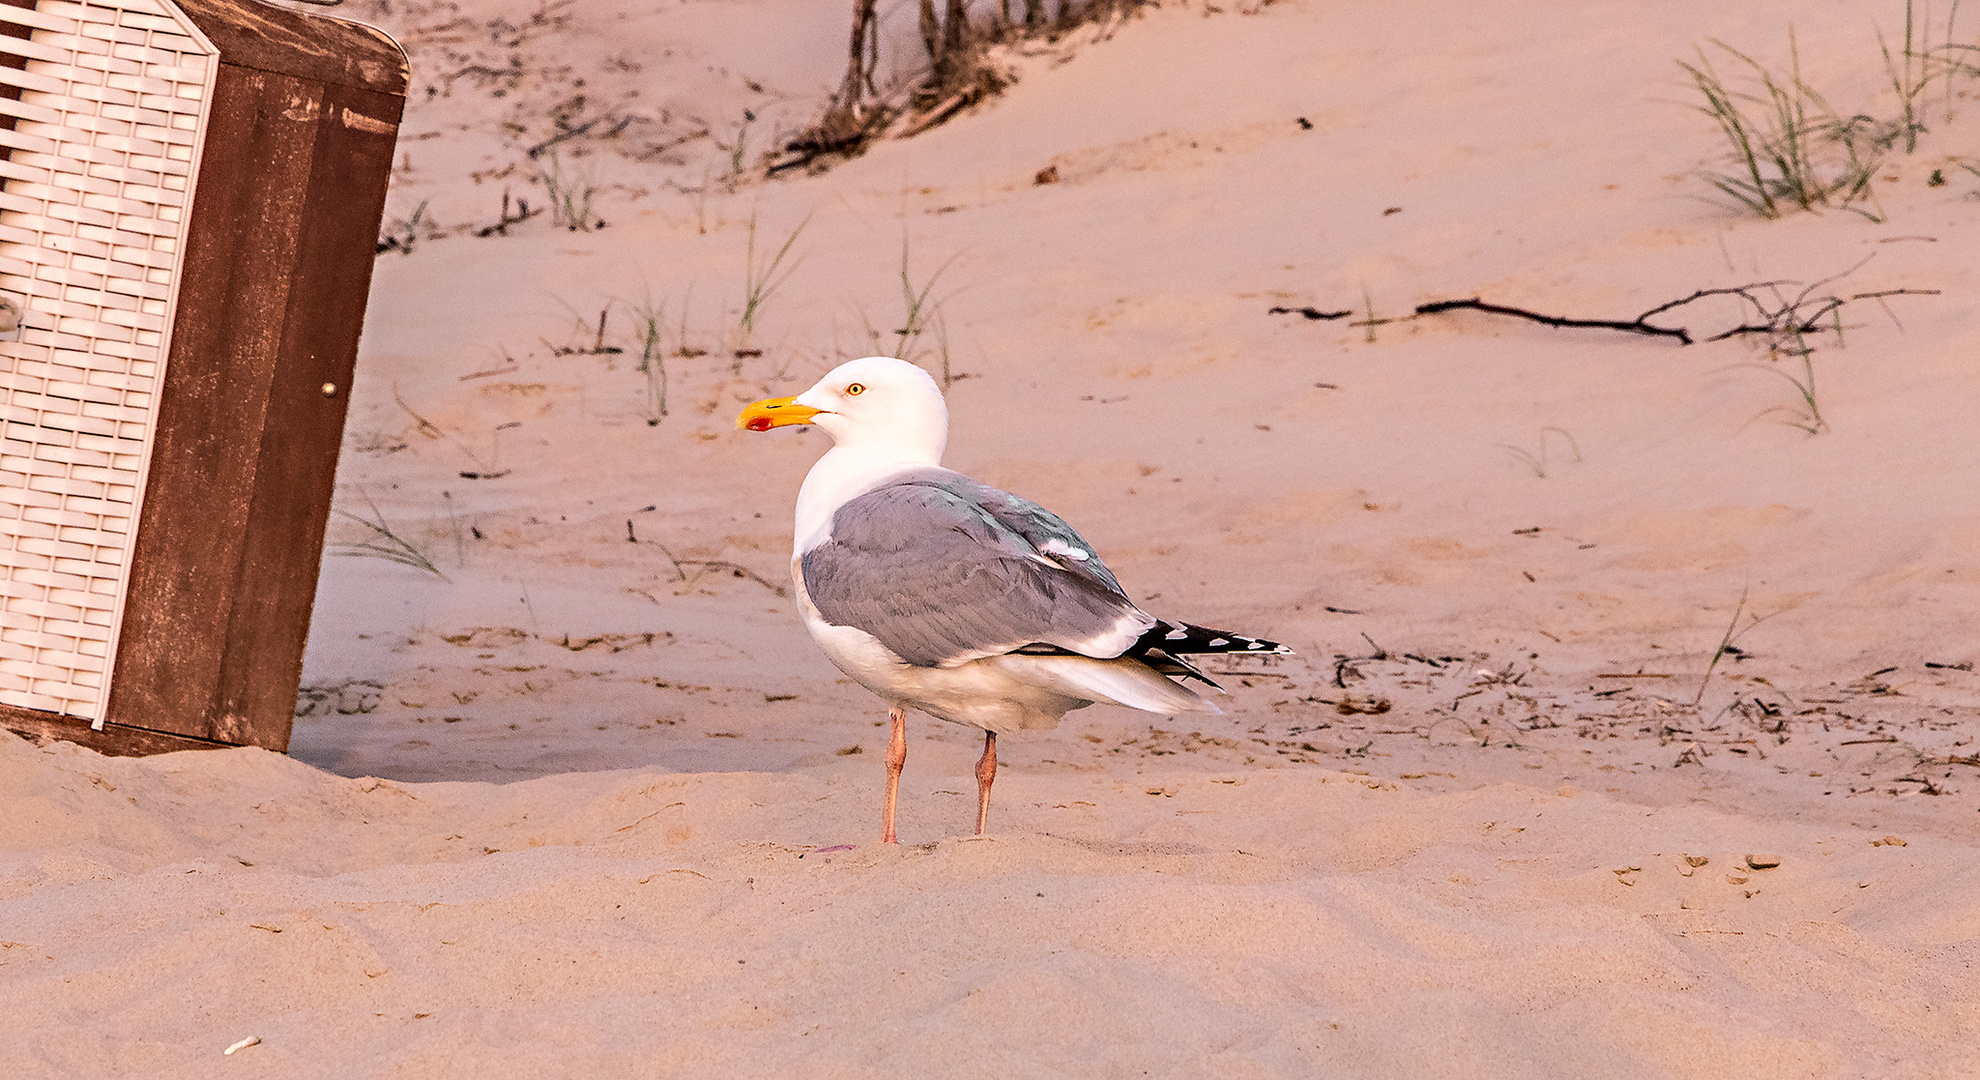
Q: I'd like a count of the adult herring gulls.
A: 1